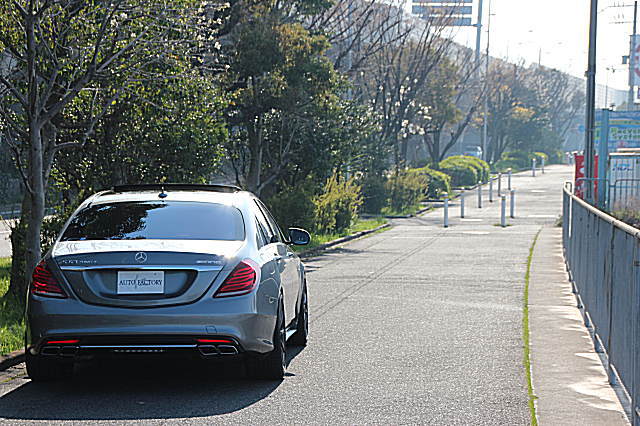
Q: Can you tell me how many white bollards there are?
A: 10